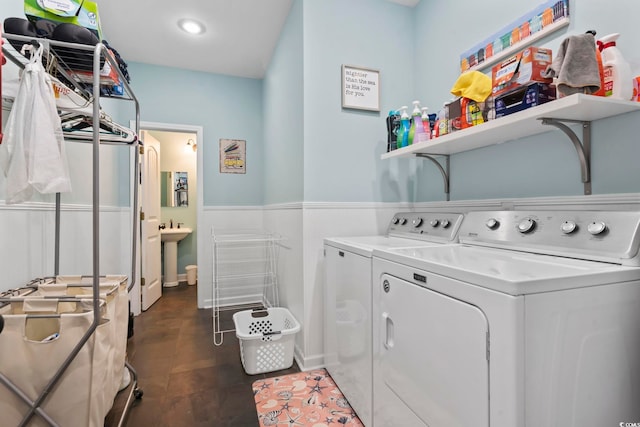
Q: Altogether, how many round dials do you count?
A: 9